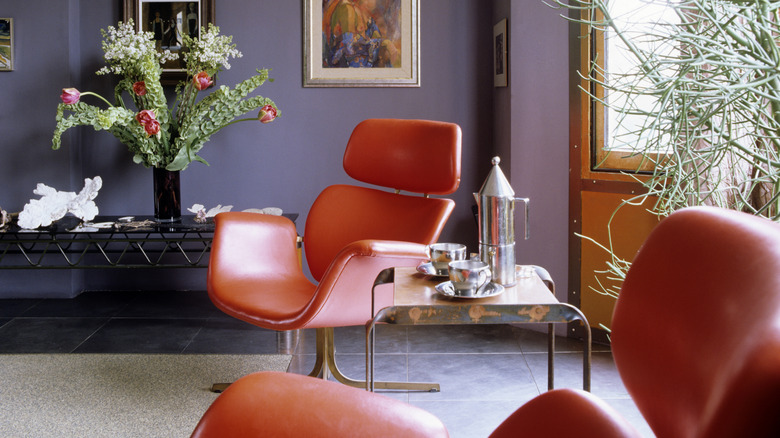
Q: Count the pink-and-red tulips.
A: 6